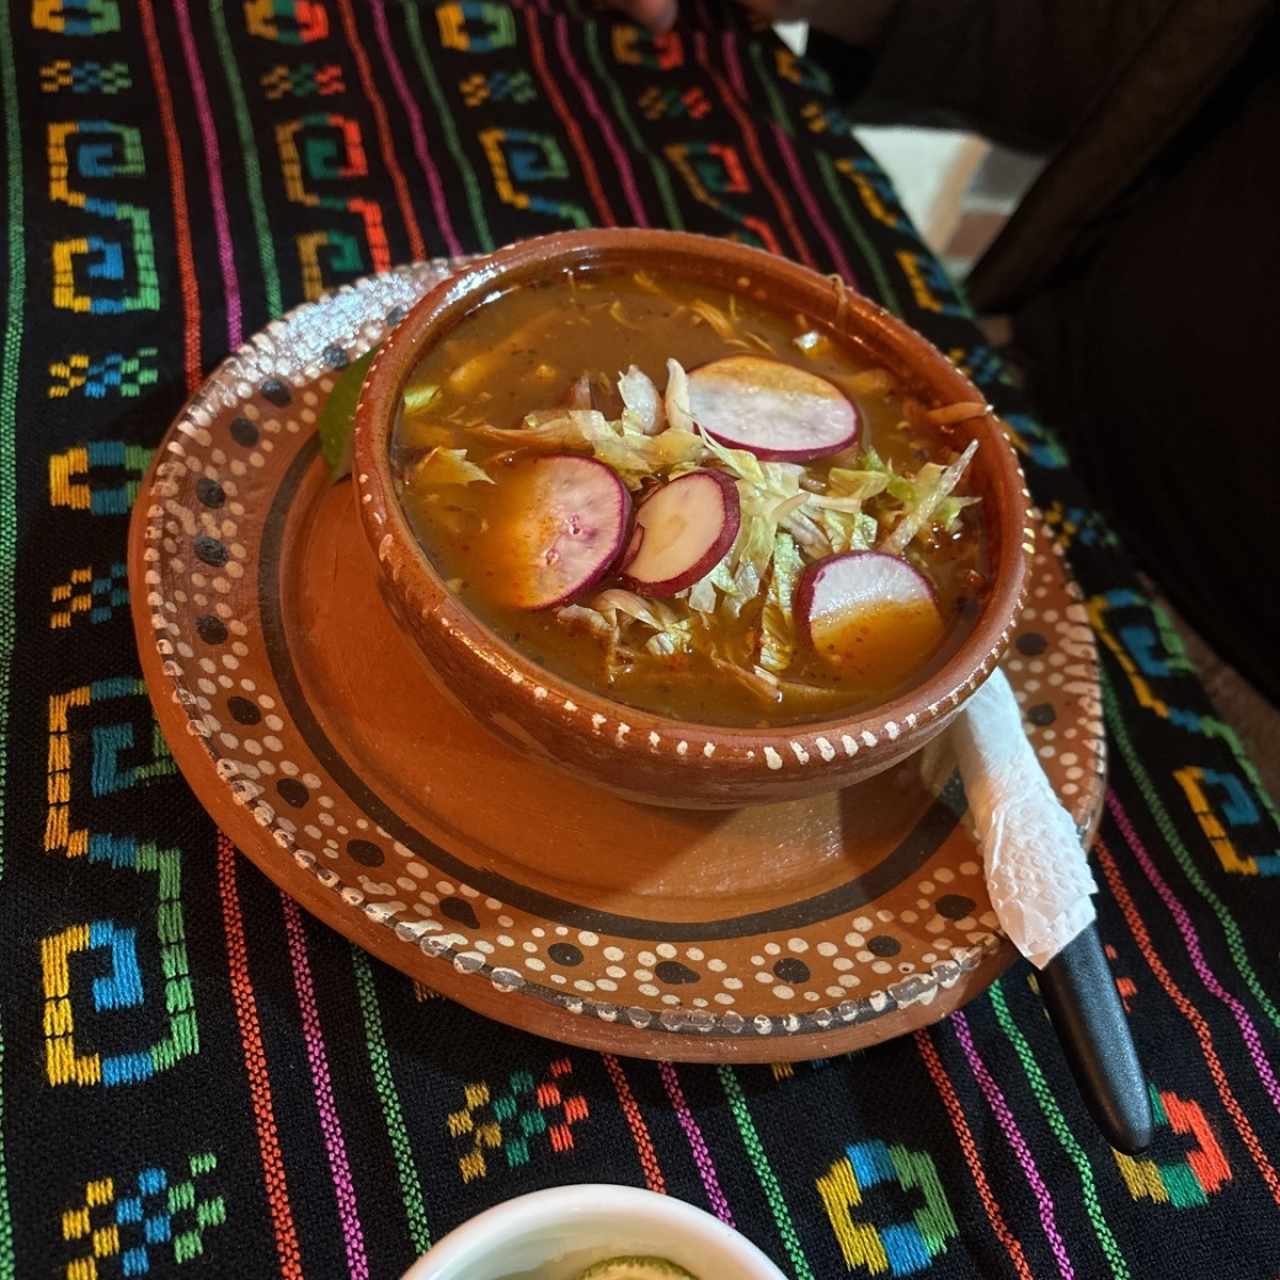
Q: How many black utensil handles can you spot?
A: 1